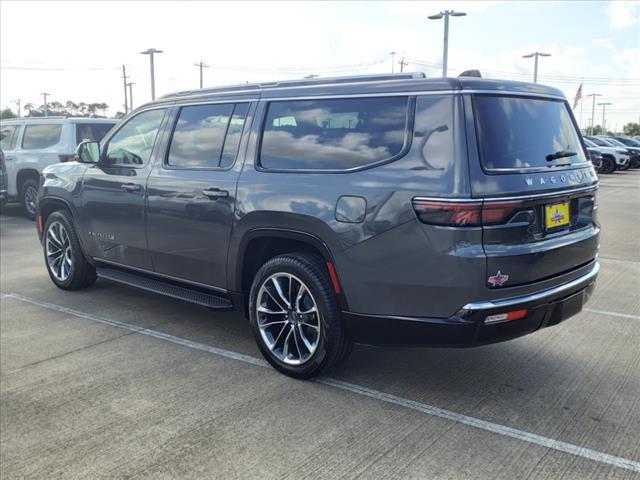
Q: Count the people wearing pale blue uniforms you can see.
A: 0